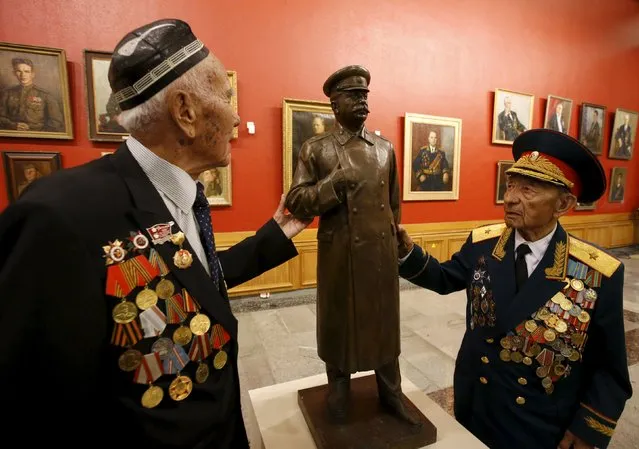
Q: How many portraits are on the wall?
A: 14